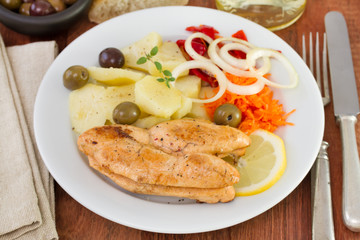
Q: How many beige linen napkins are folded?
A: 1